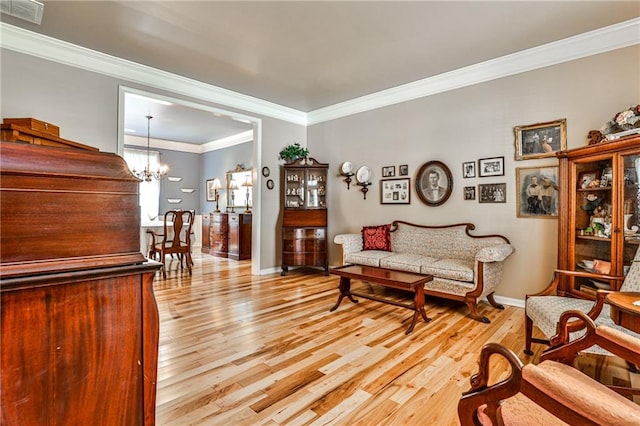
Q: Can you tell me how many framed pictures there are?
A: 13